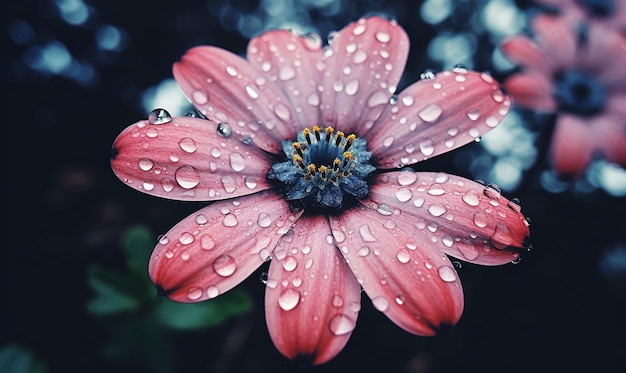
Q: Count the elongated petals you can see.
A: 9